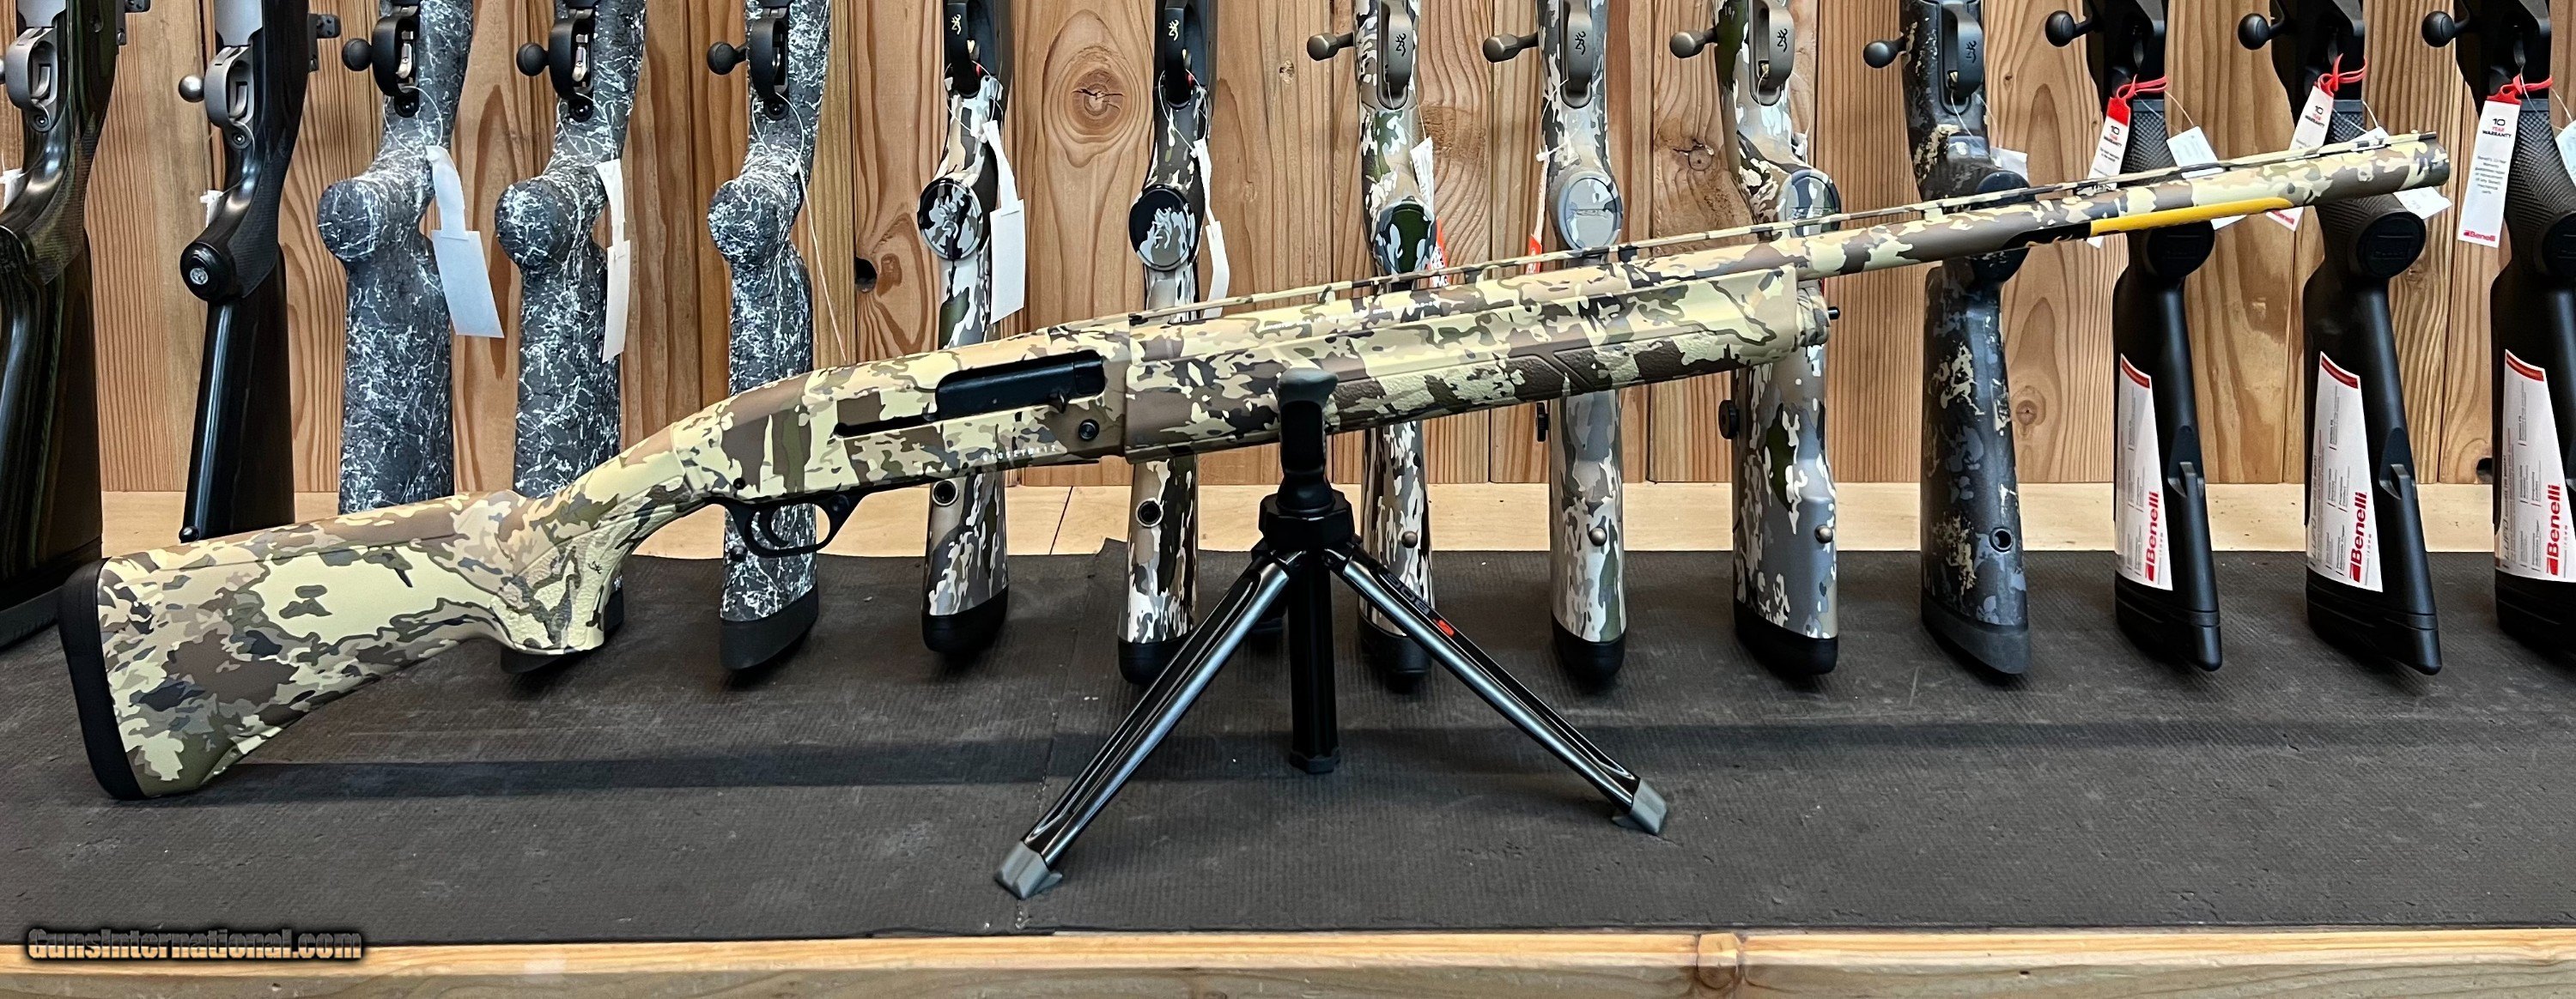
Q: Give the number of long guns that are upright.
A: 14